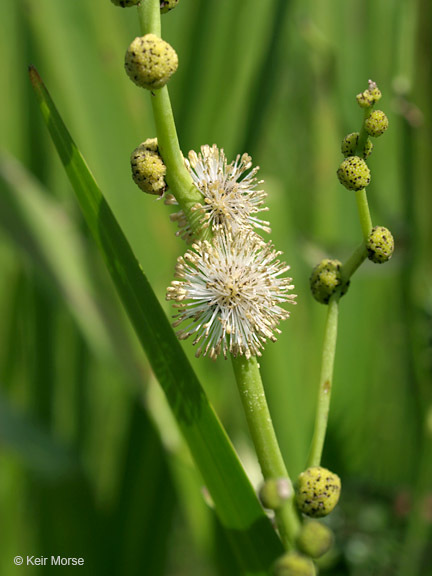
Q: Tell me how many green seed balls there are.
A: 14